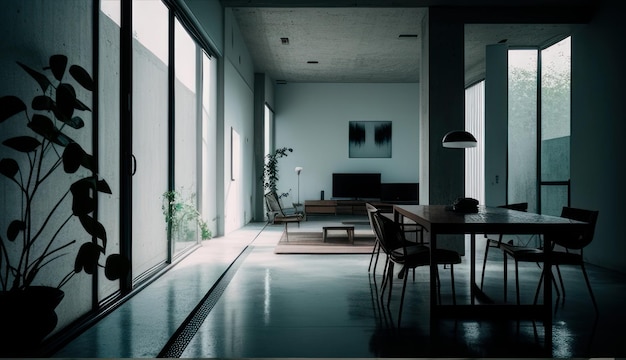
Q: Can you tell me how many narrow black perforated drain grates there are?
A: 1